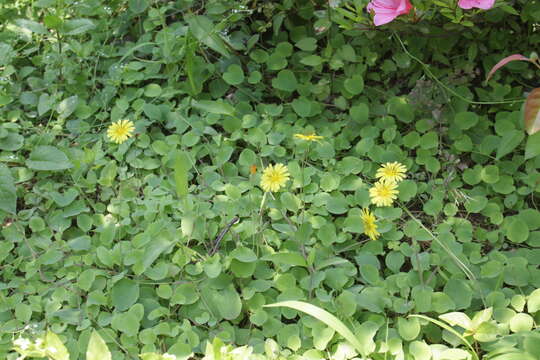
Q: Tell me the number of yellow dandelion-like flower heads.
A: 6